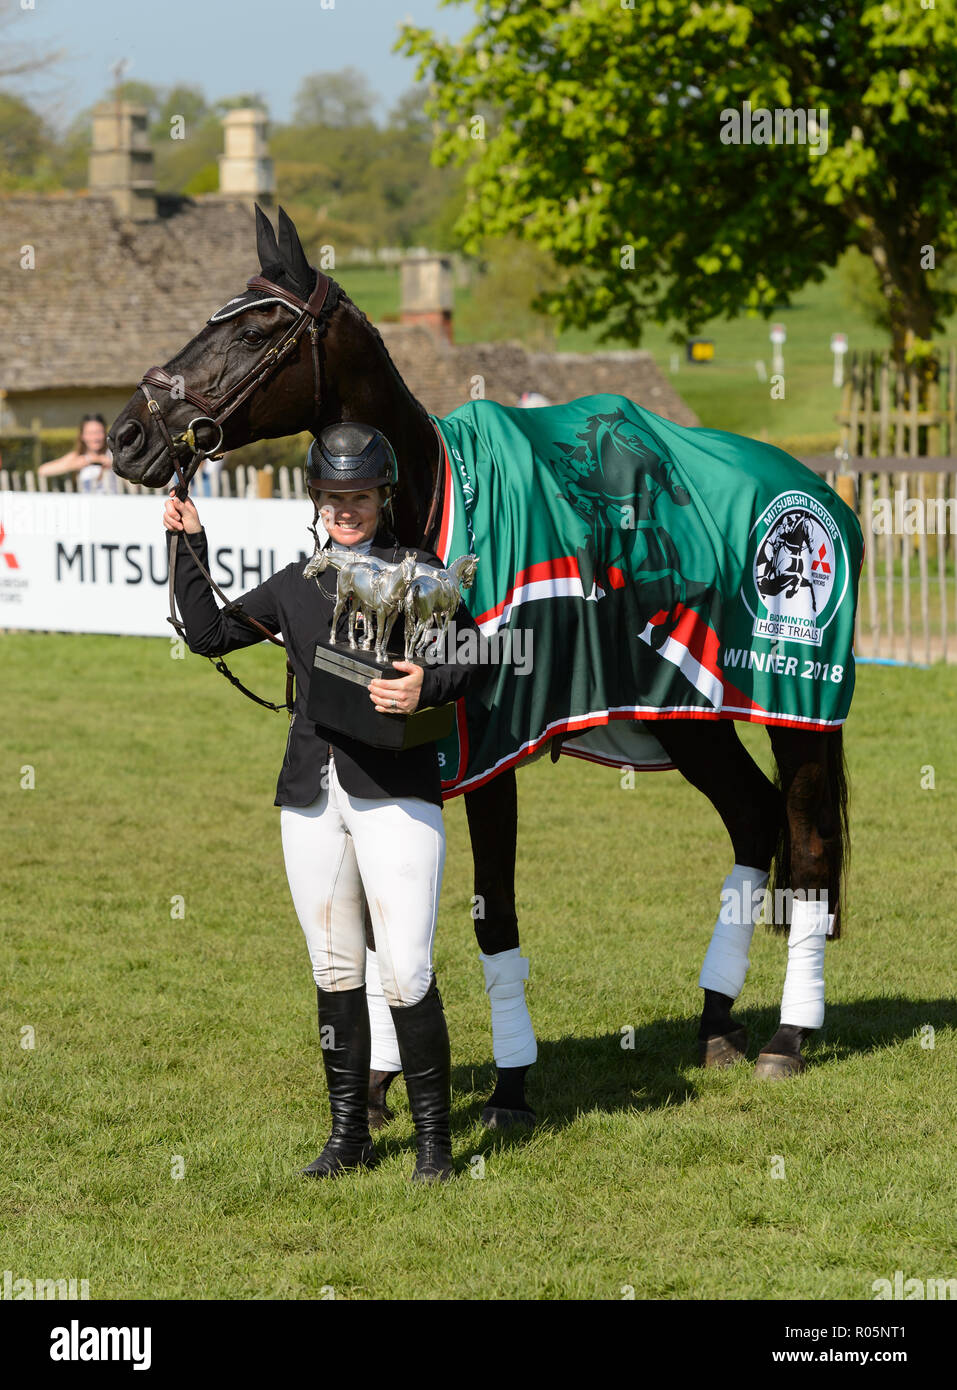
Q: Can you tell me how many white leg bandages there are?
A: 4